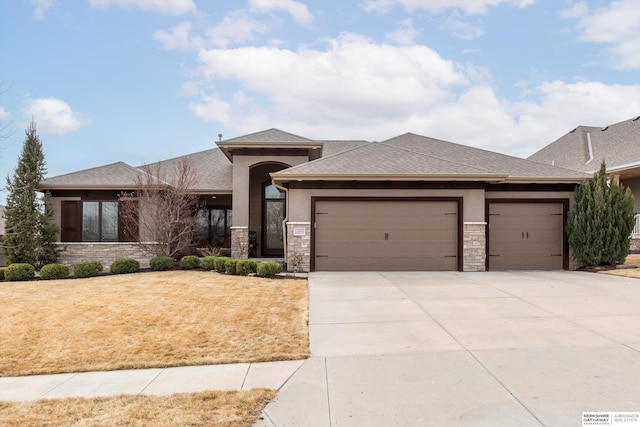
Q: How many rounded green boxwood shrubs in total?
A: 11